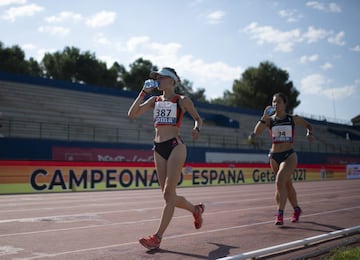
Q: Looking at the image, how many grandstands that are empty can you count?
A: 1